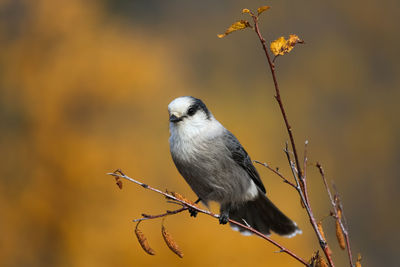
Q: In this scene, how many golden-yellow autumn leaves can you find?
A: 4